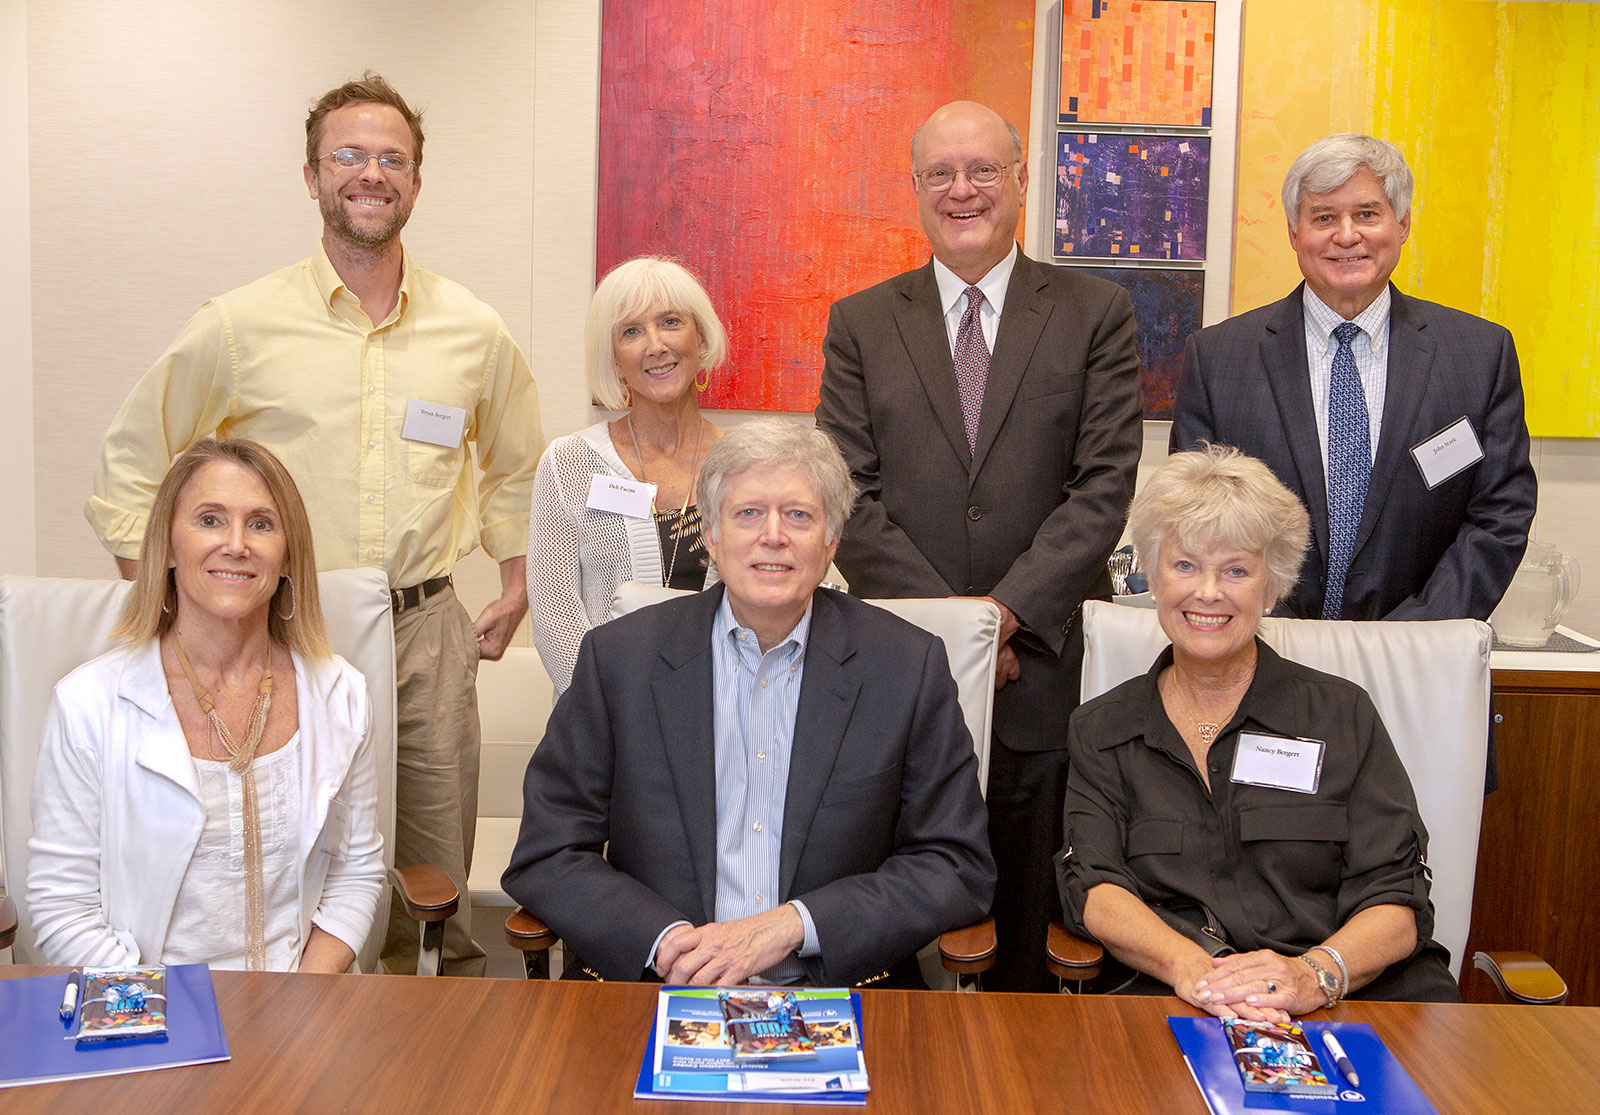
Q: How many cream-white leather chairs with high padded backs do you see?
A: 3